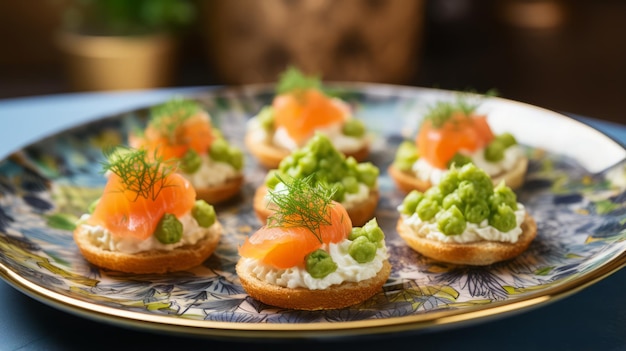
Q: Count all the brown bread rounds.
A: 7